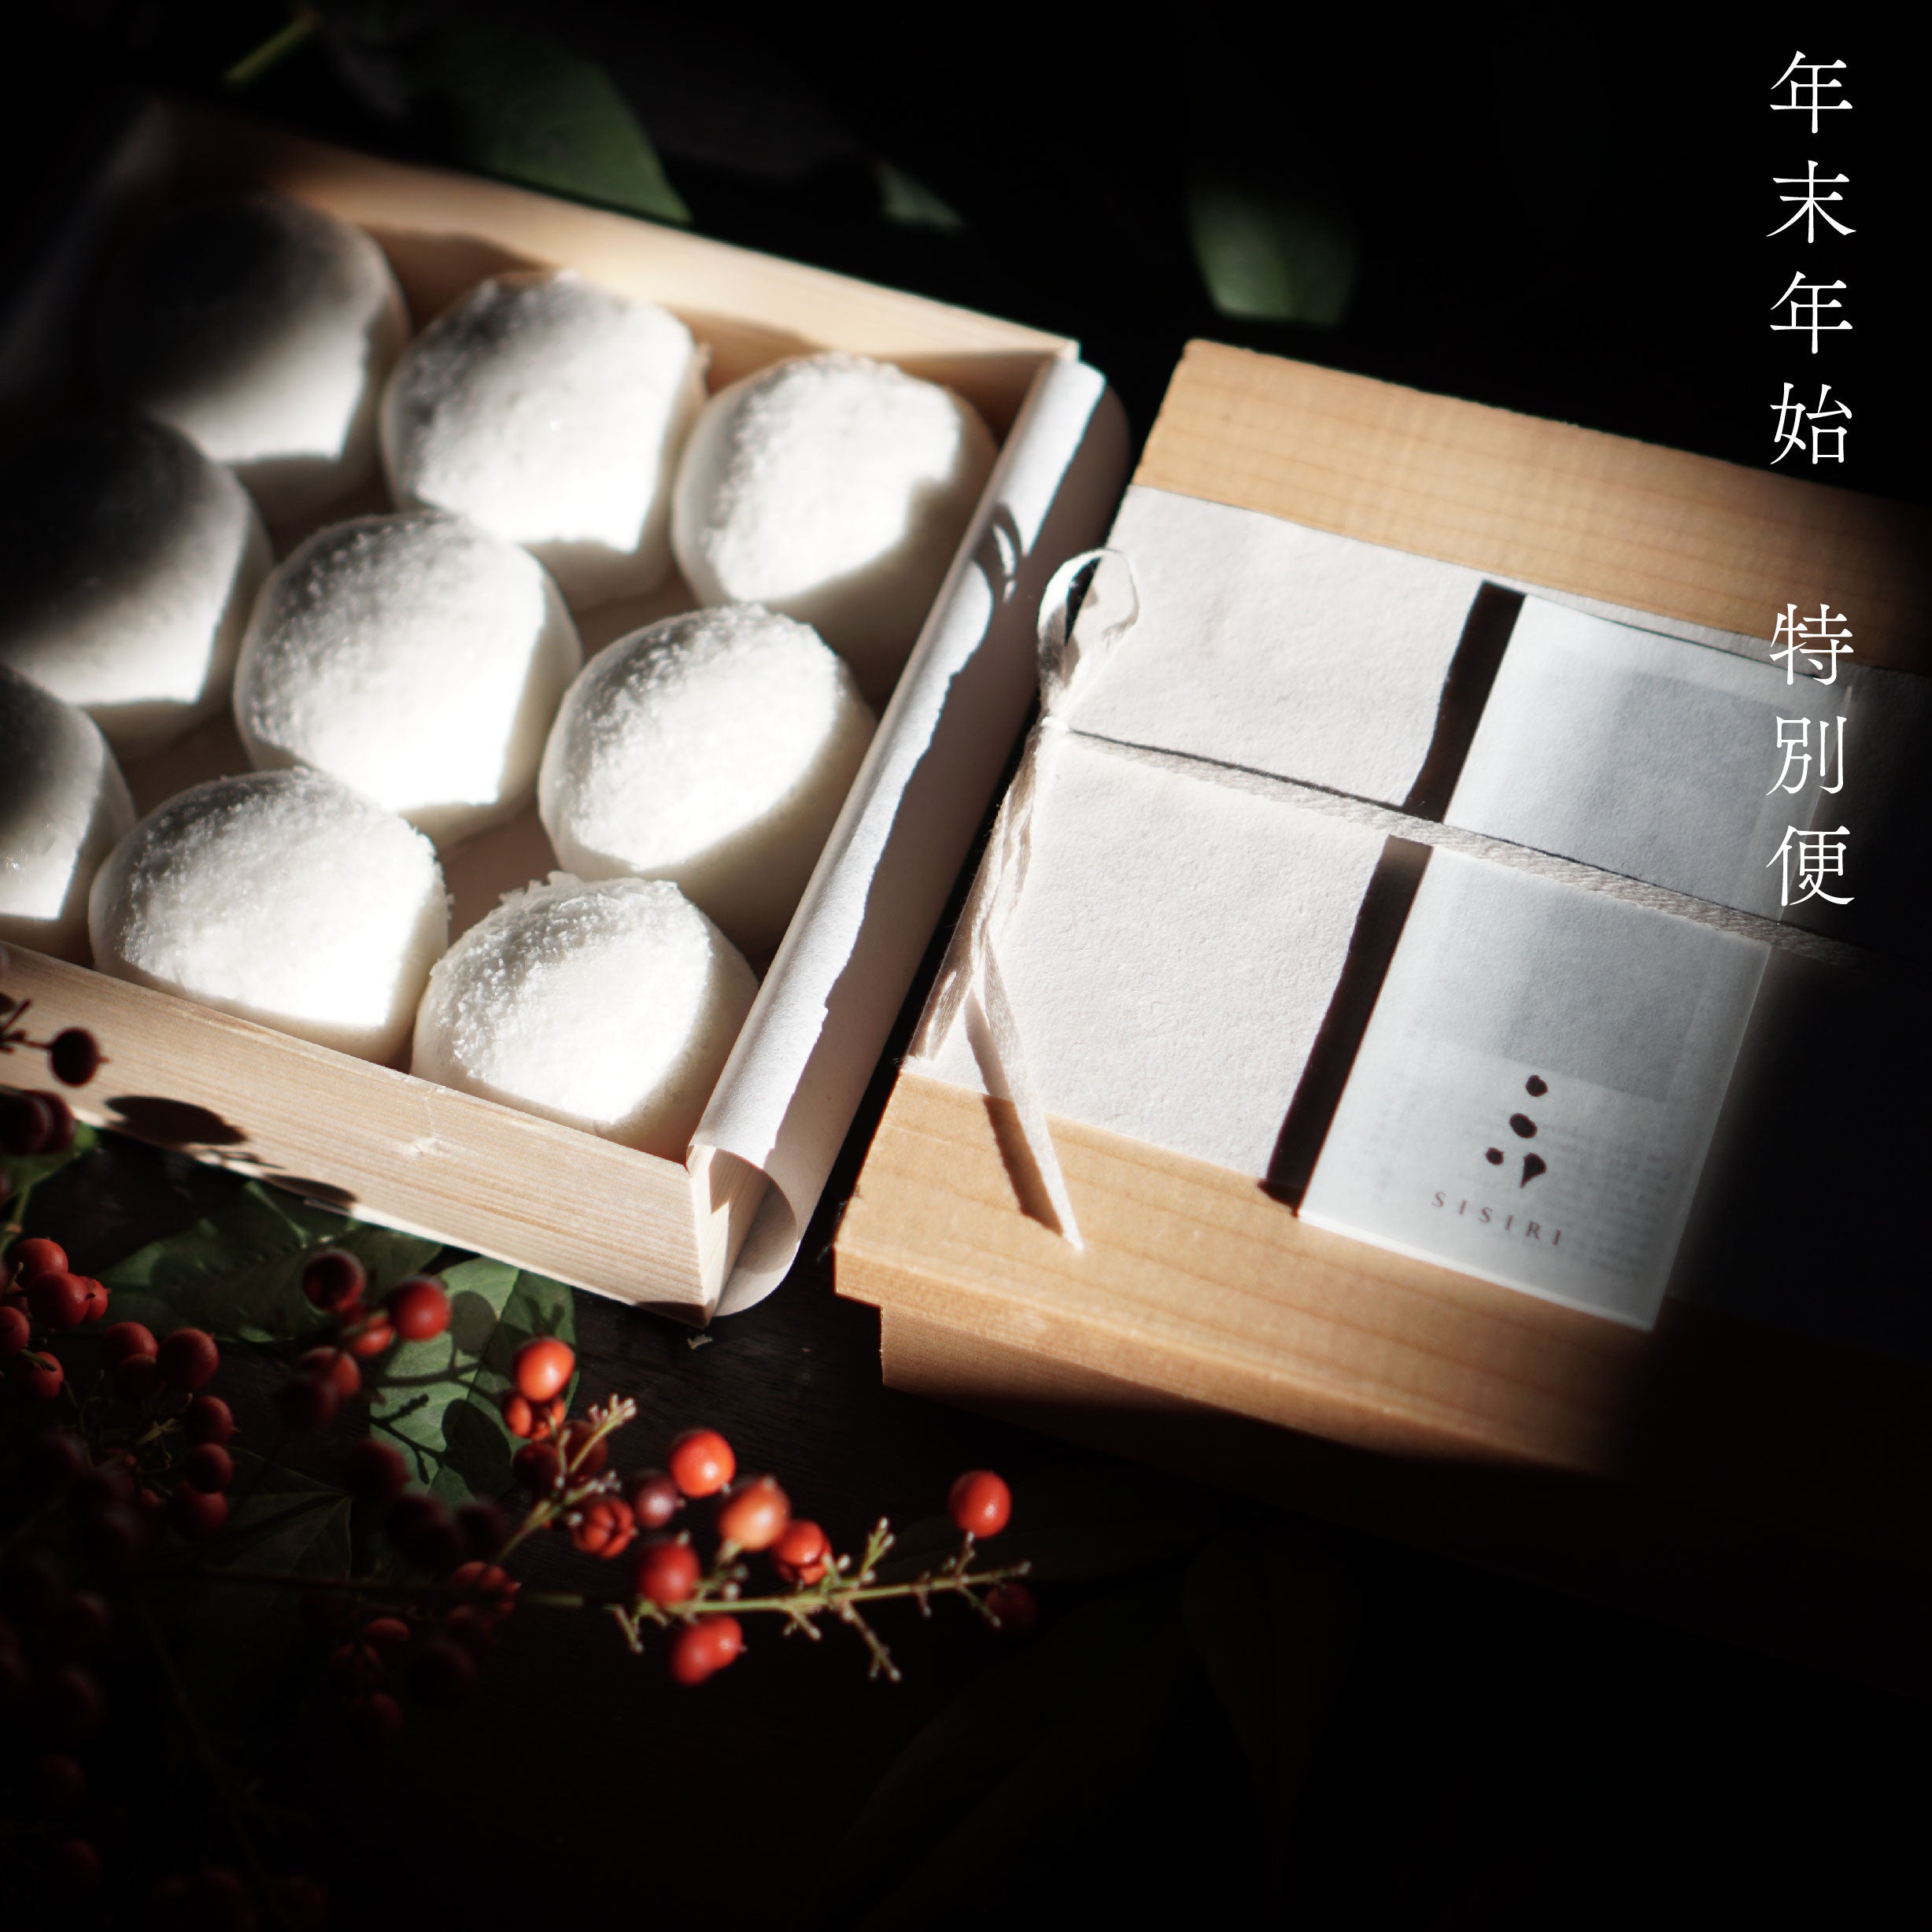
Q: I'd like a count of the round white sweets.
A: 9